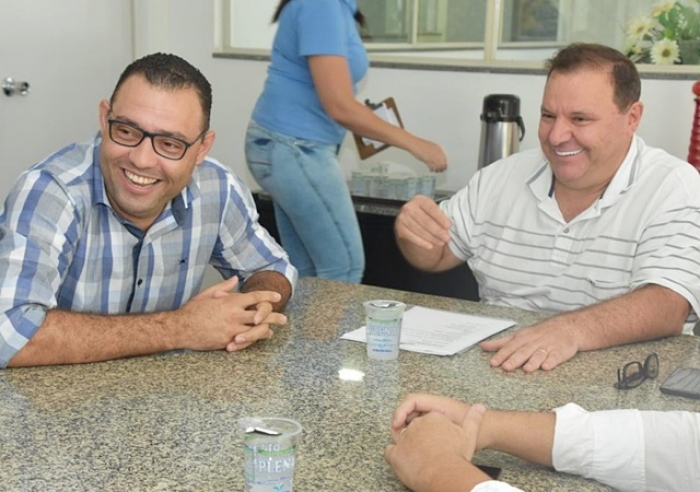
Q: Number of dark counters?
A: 1